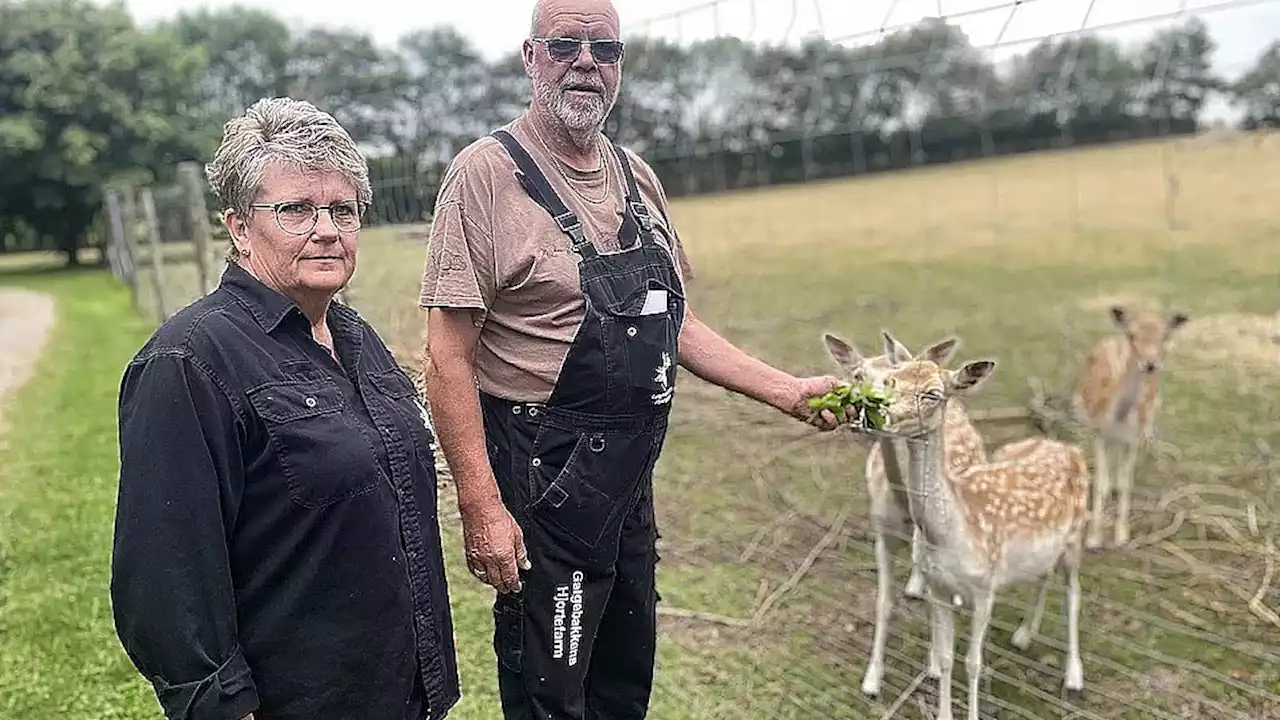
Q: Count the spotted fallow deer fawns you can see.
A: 3